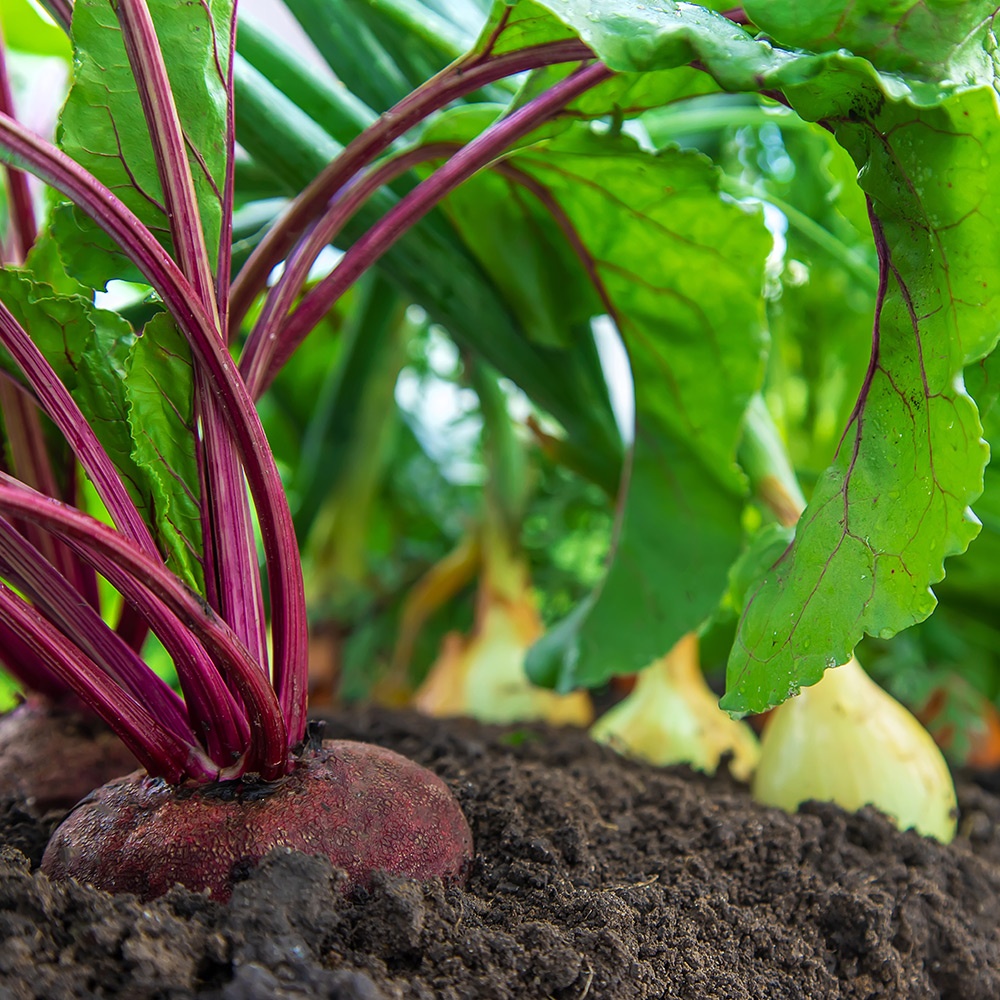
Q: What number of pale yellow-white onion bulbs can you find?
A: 3